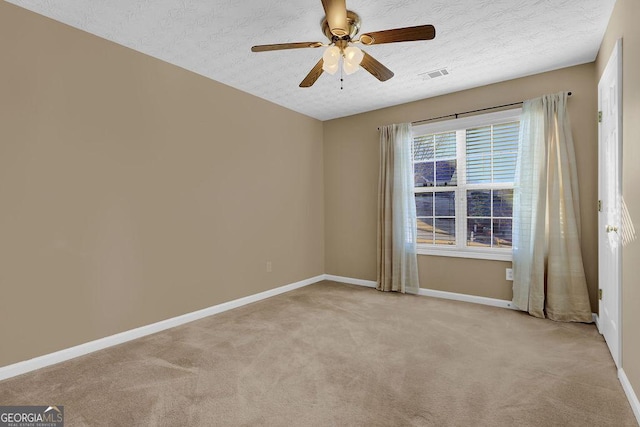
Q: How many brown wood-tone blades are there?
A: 5